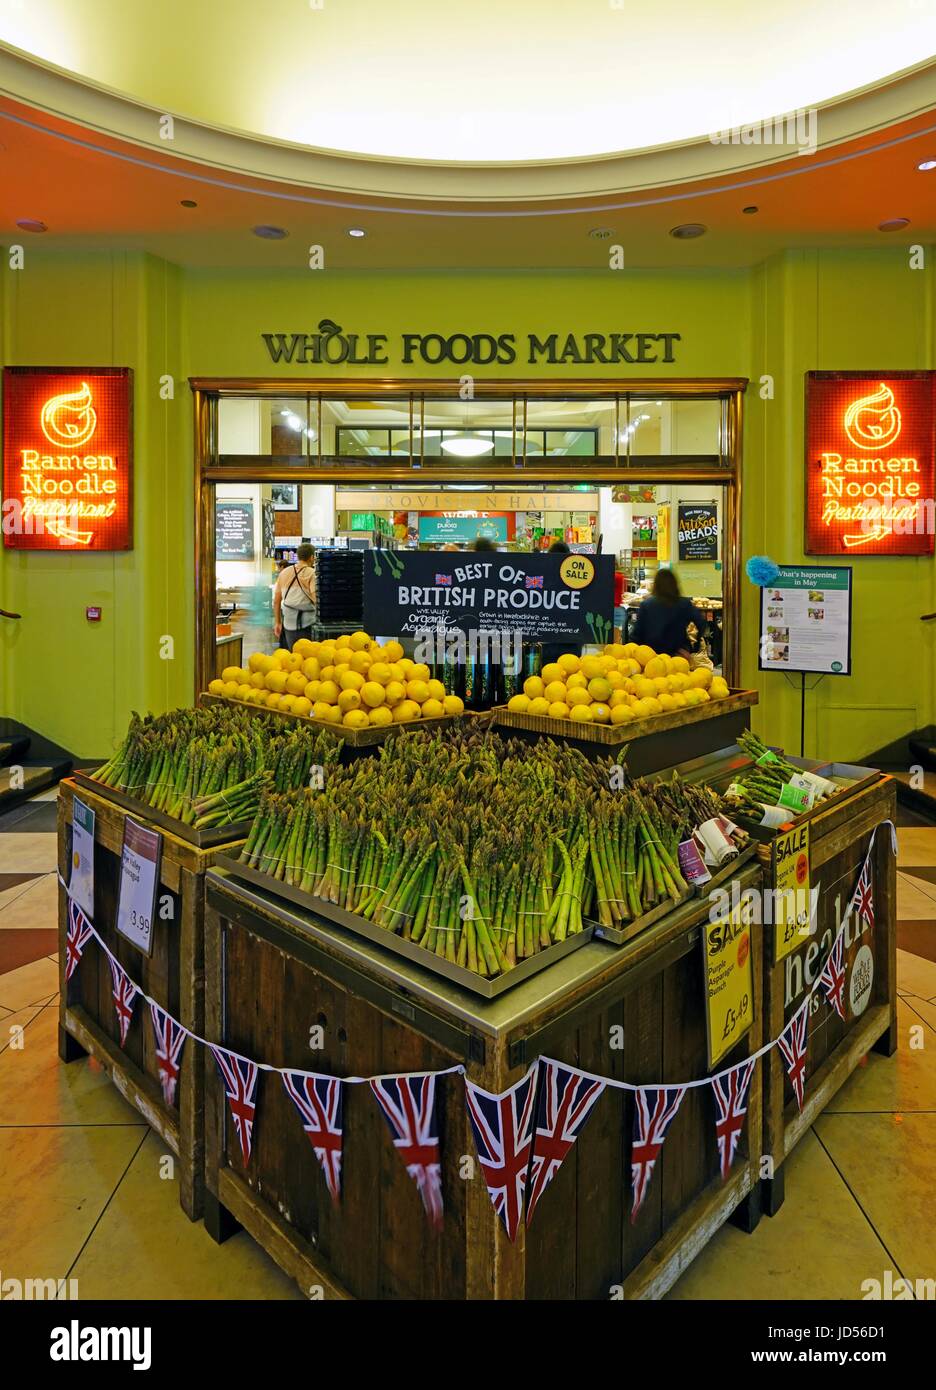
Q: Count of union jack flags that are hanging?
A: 13